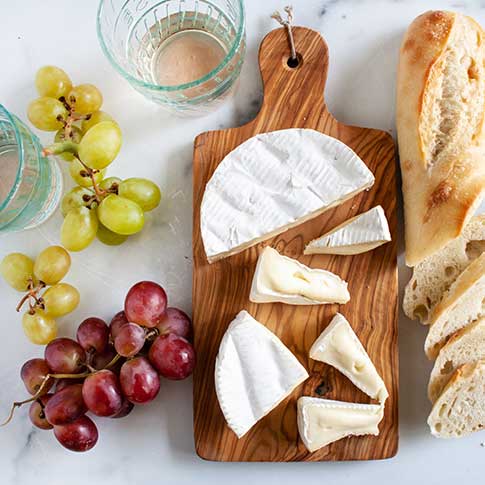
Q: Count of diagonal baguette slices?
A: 4